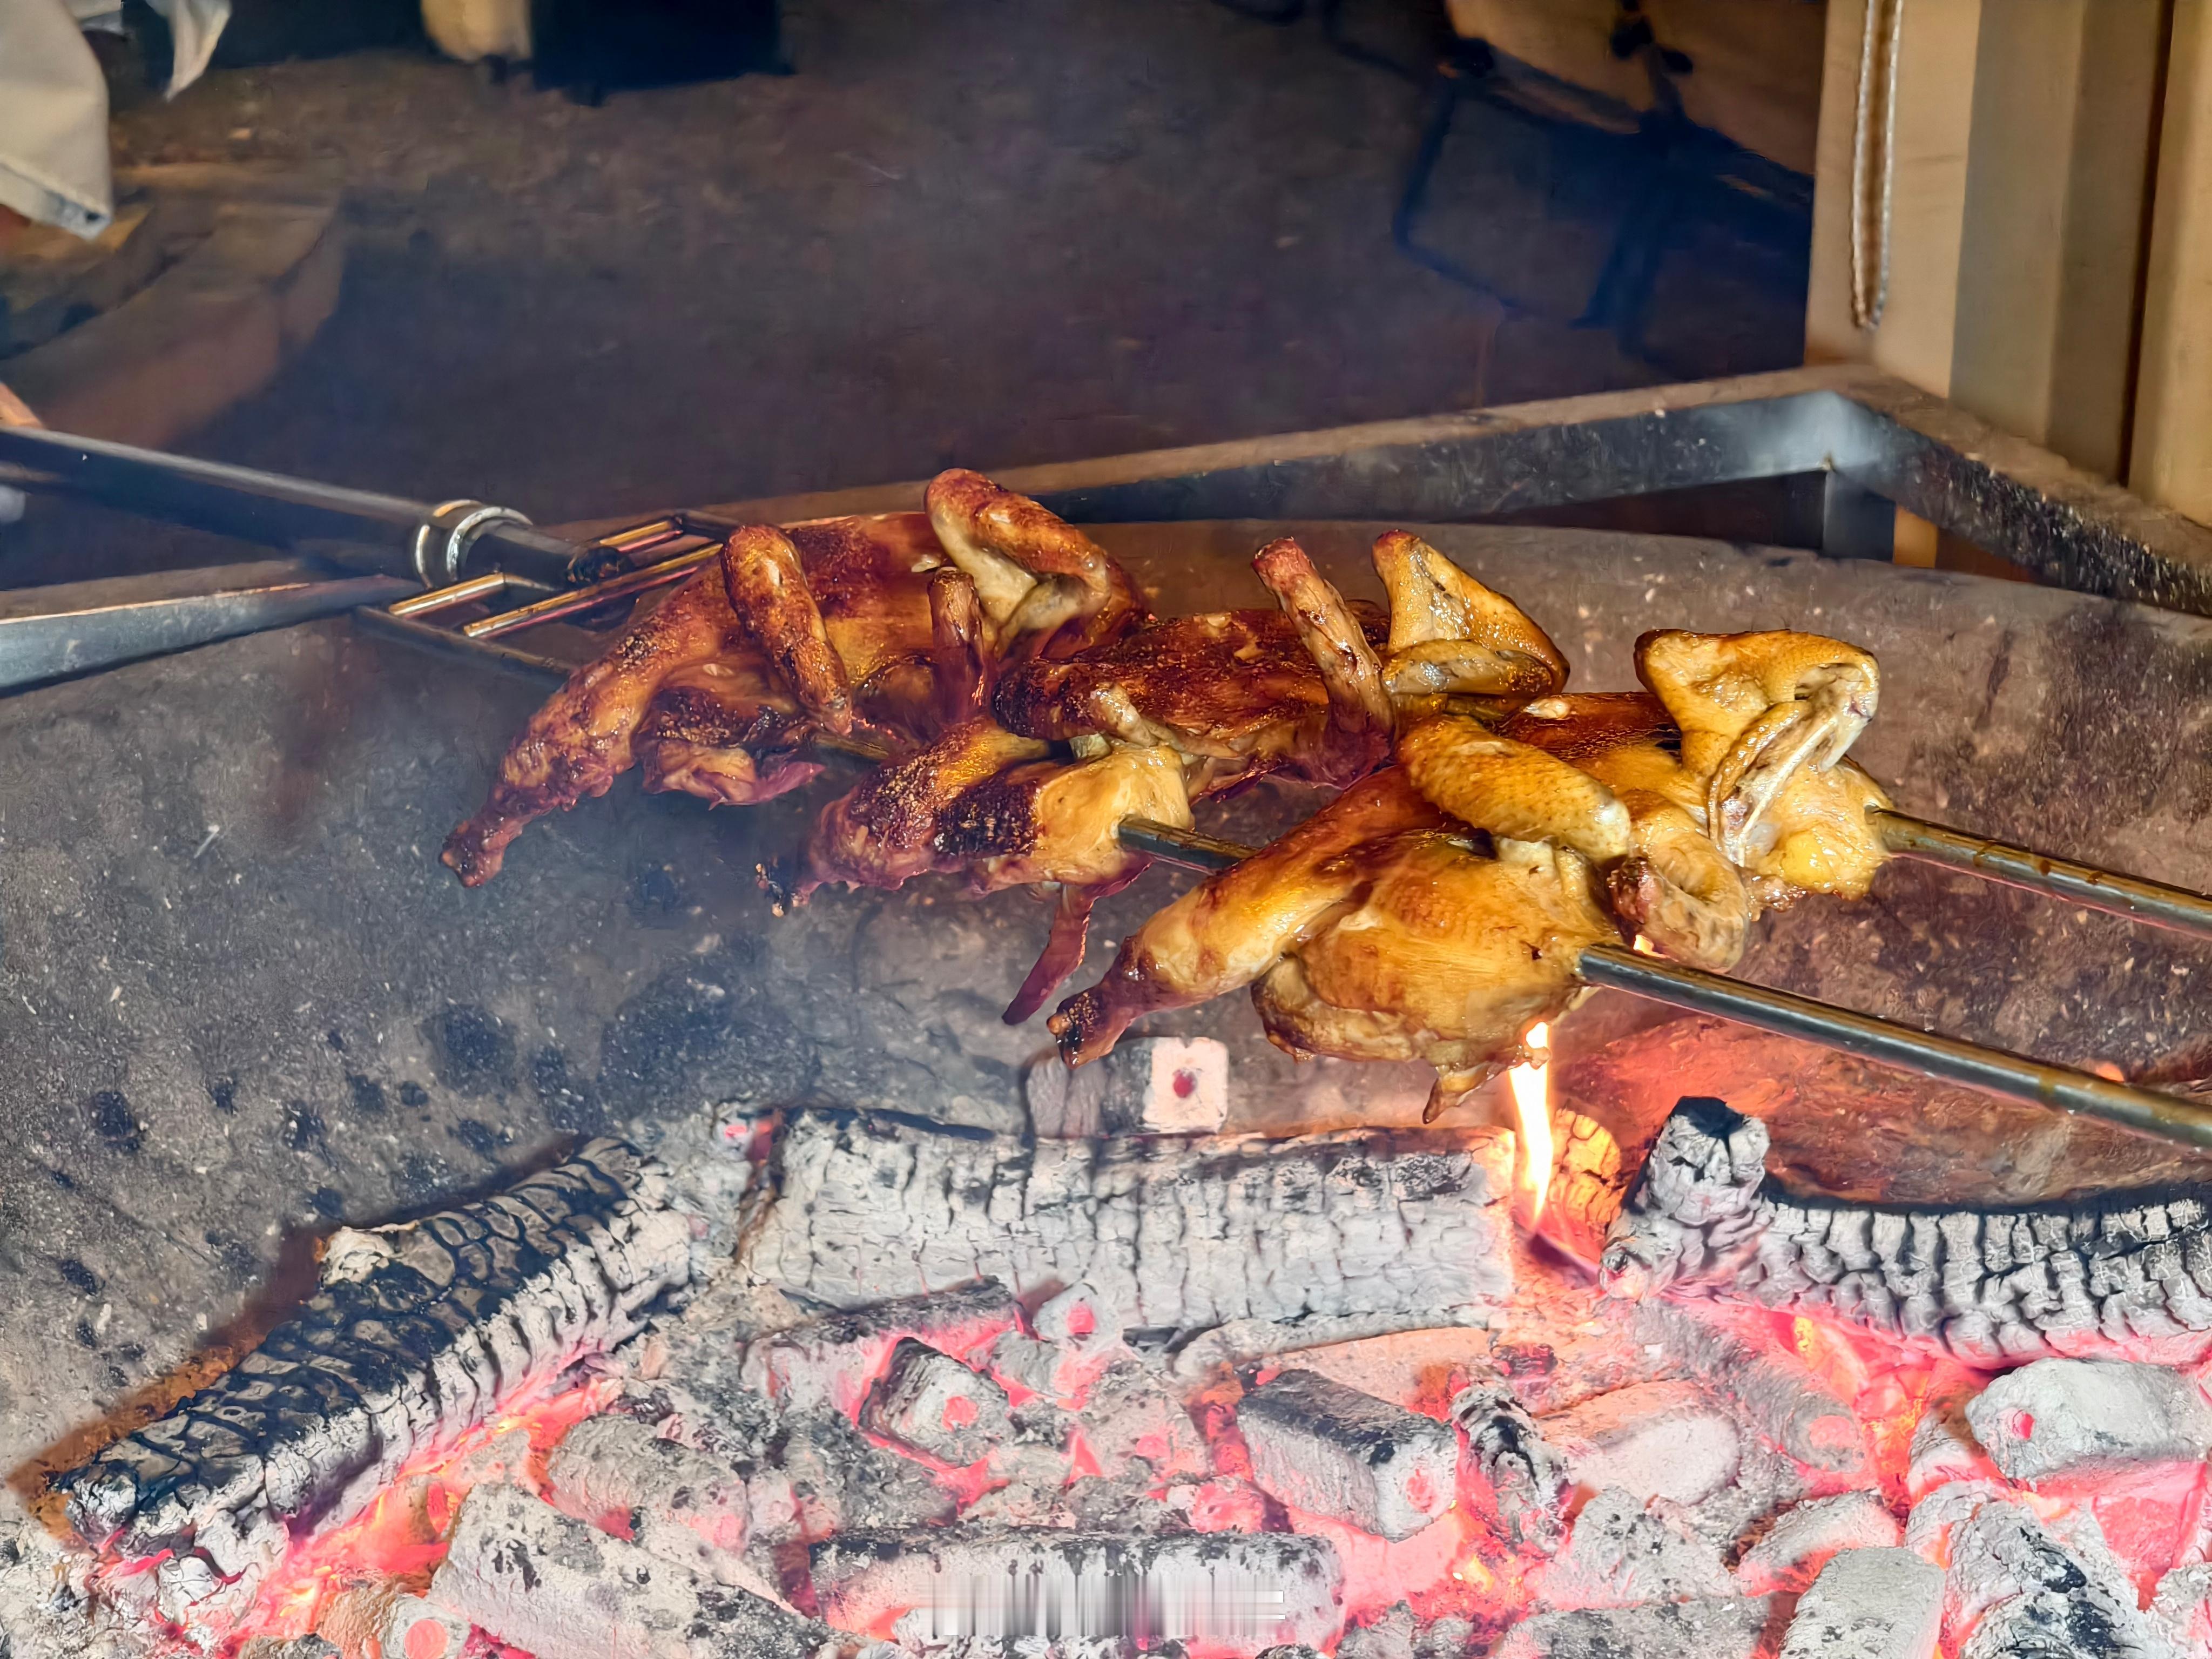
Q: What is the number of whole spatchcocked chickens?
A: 3